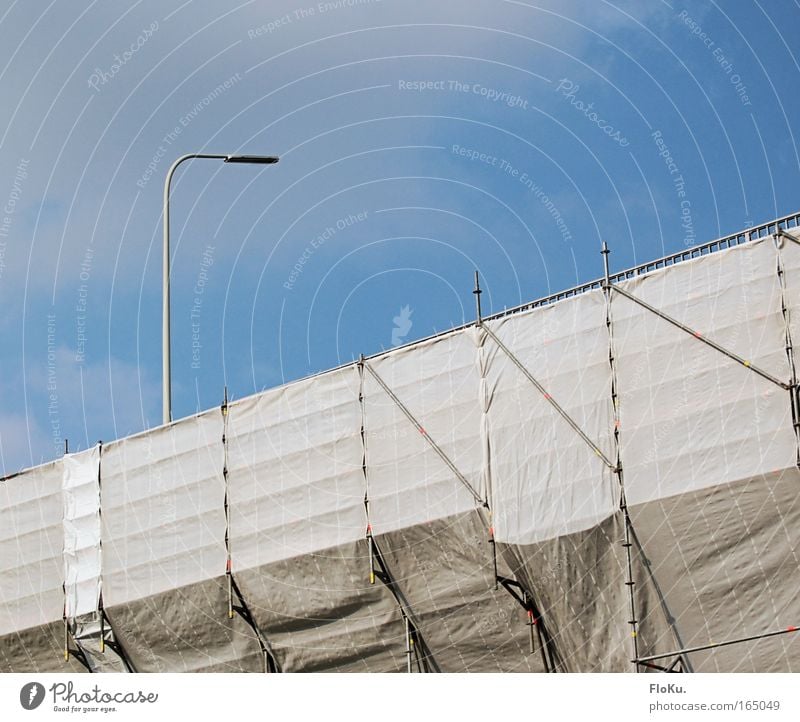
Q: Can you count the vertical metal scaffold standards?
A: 7